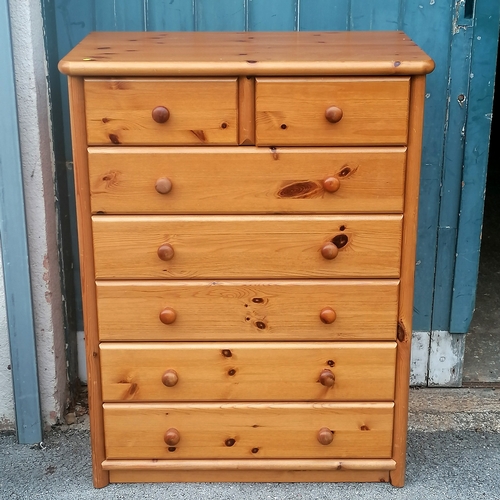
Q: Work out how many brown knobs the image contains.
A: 12